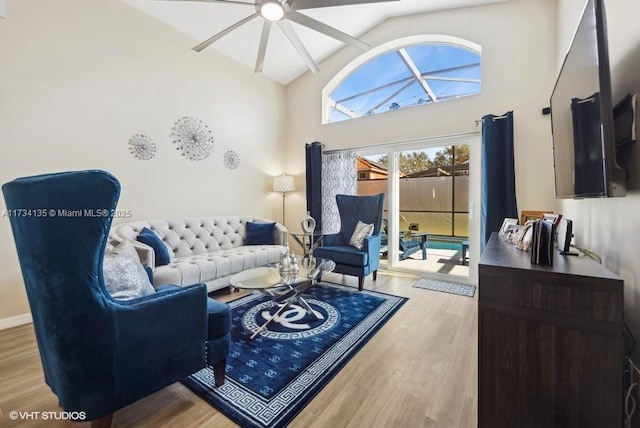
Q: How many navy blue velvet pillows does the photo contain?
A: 2